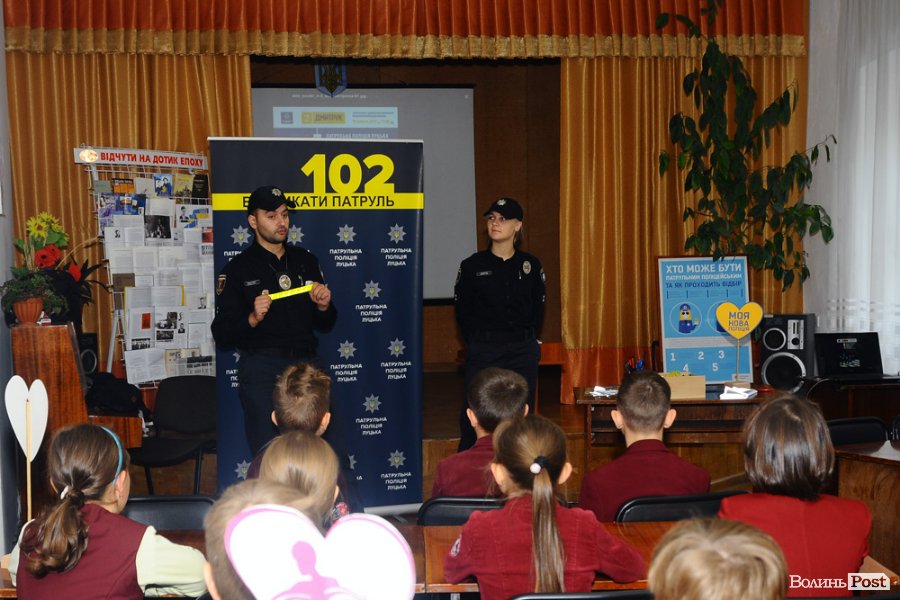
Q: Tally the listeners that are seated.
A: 9